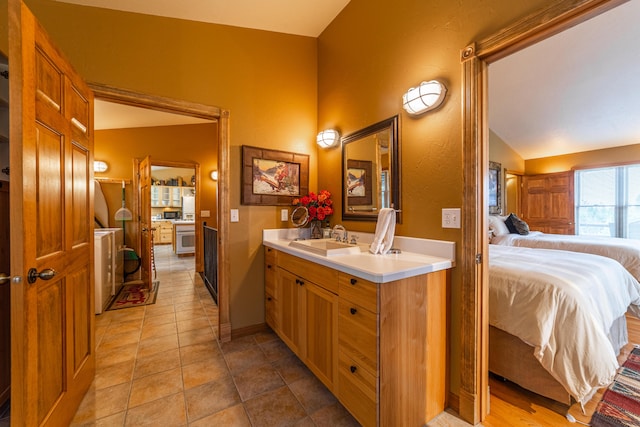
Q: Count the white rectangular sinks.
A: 1